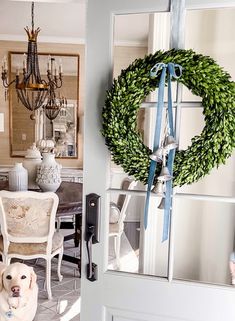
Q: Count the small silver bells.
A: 5